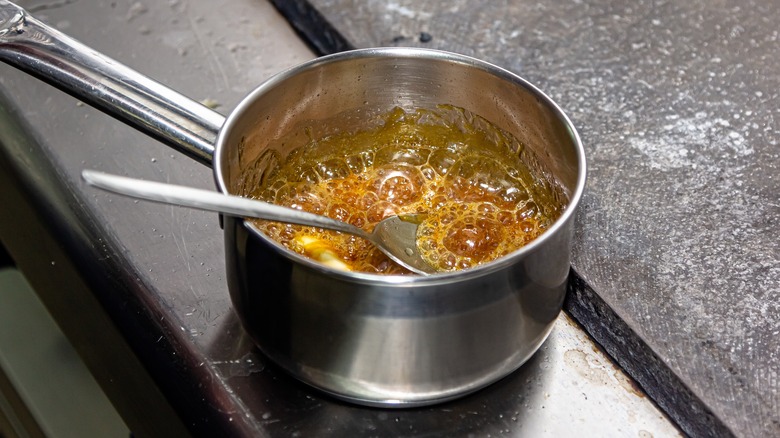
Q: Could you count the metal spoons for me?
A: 1